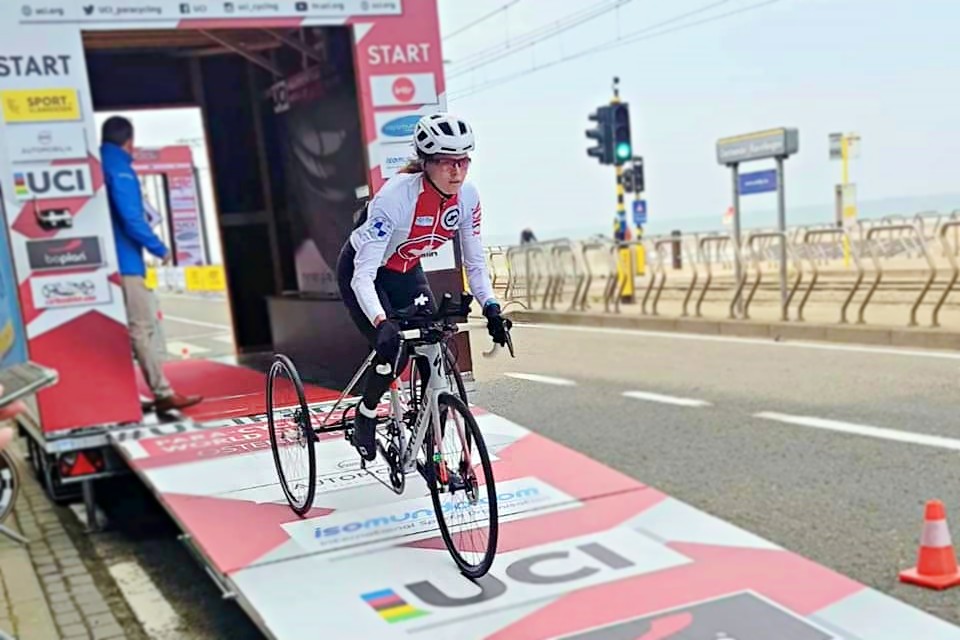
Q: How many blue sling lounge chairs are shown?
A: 0